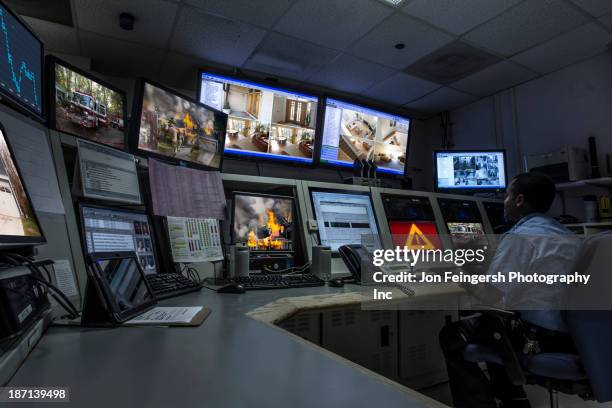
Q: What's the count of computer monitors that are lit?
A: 12